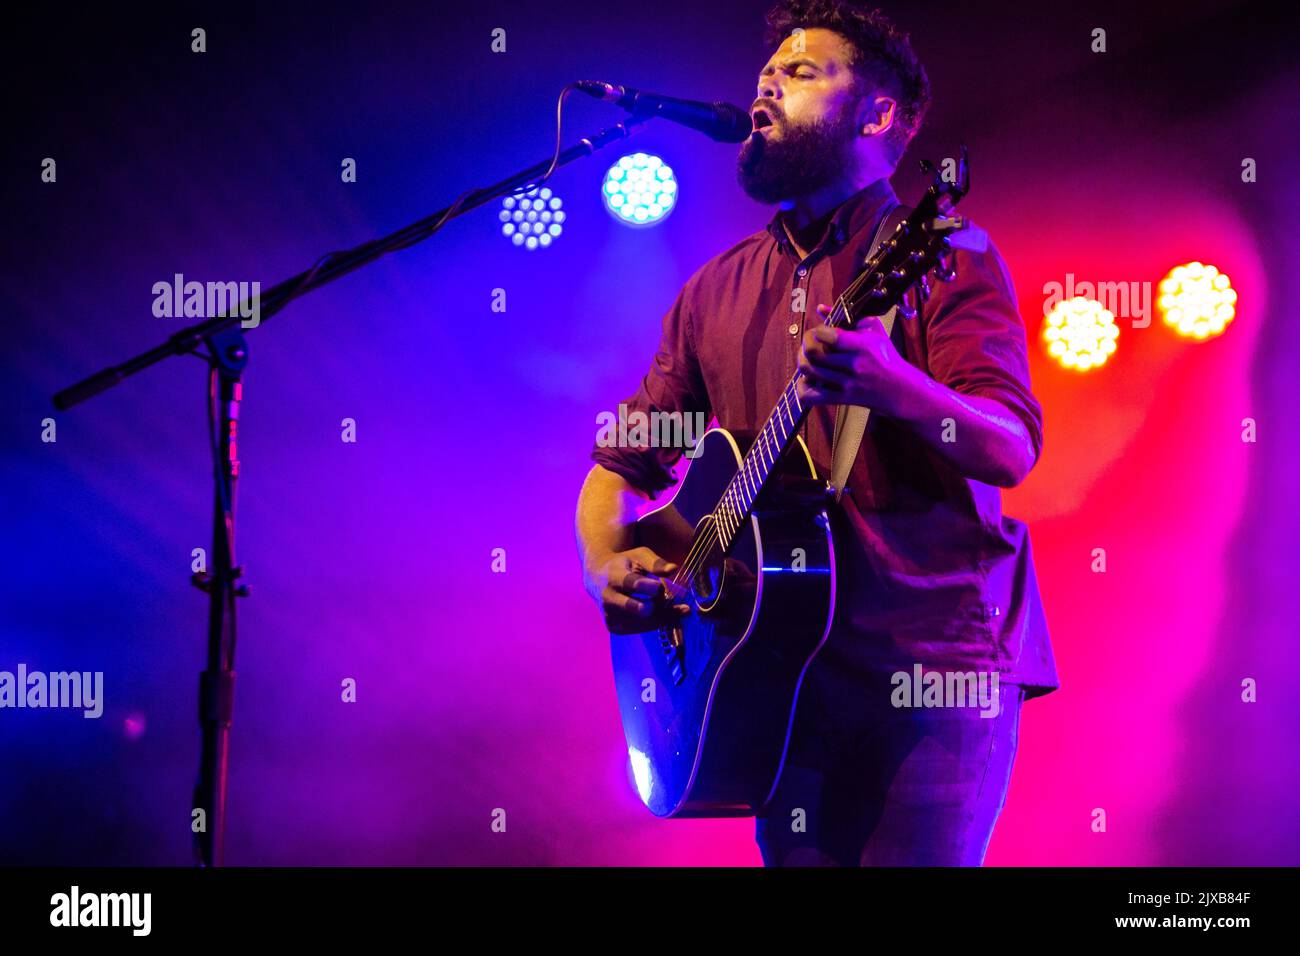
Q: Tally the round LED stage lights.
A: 4